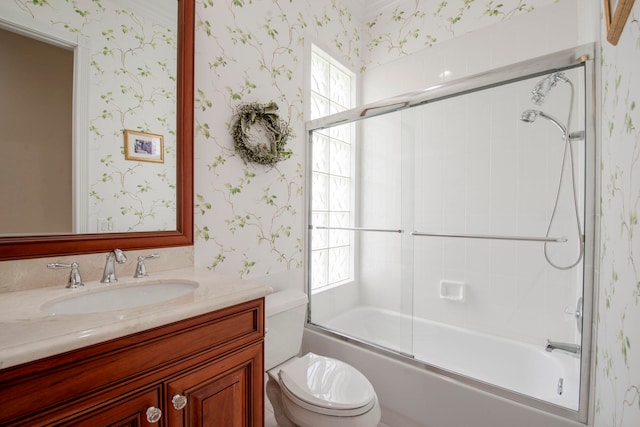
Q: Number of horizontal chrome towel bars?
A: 2